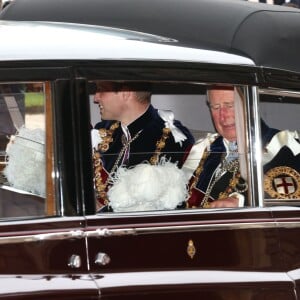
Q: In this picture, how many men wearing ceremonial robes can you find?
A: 2